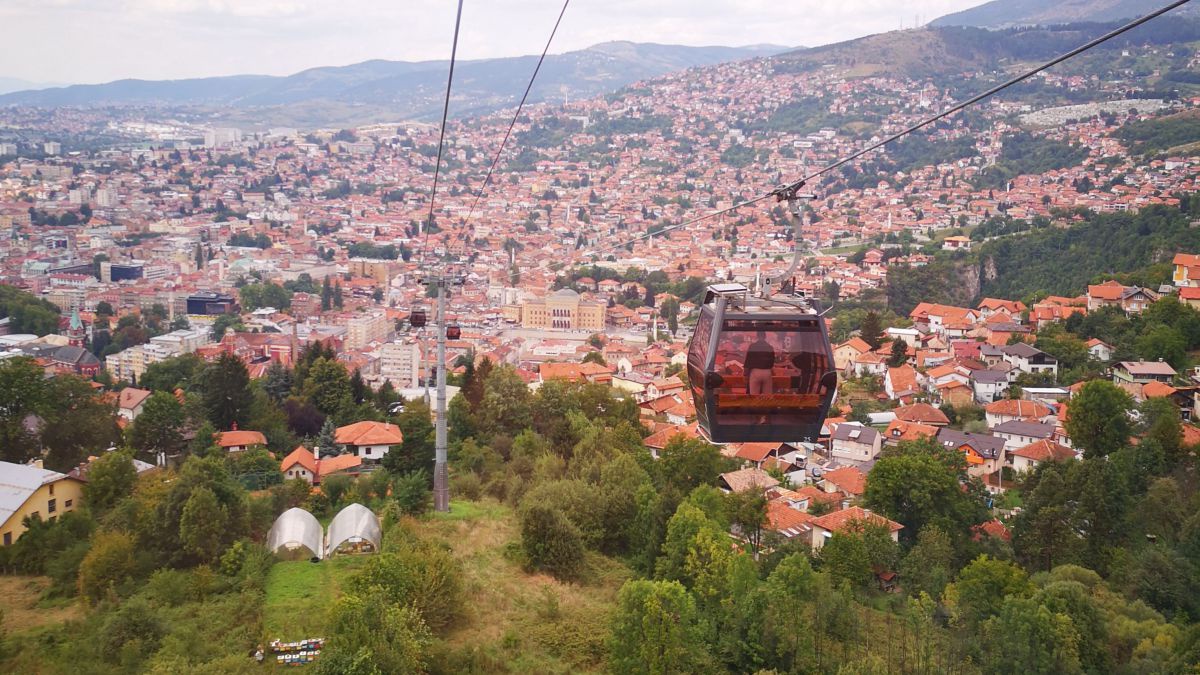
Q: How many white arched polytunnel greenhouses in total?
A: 2